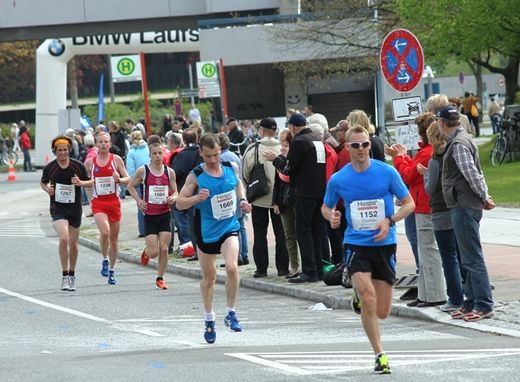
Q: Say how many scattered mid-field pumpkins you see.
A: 0